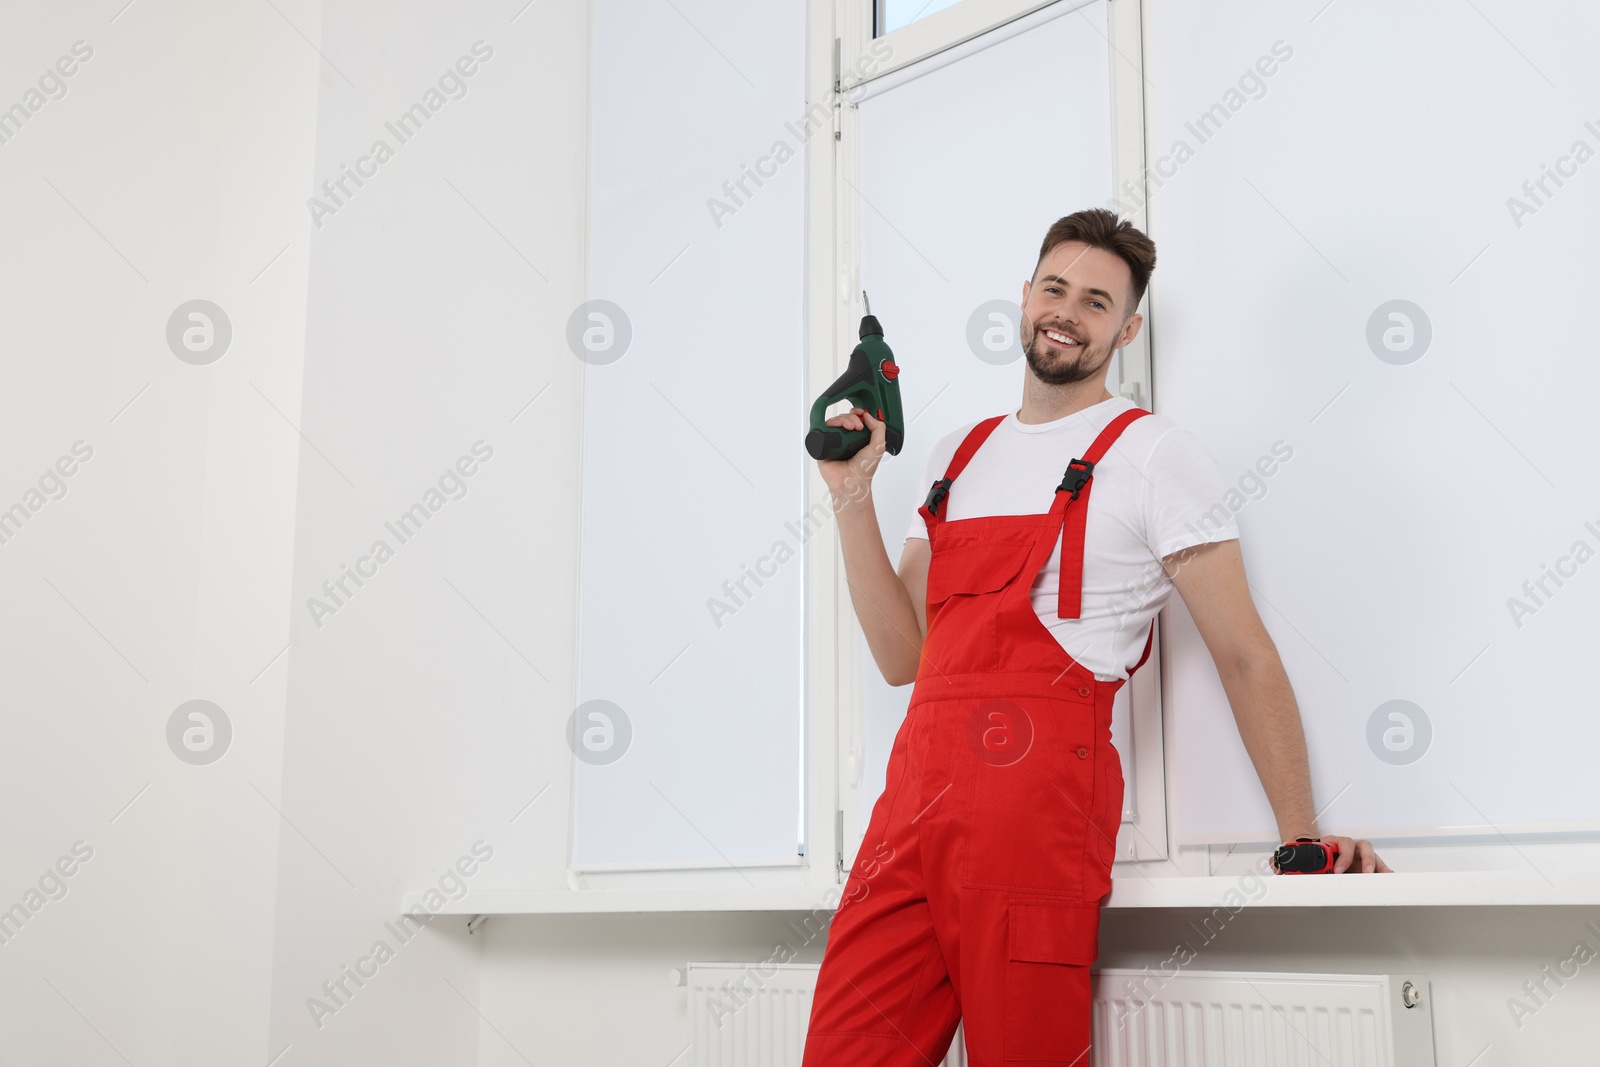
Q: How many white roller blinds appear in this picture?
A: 3